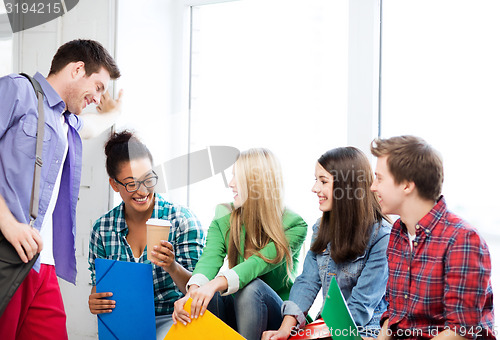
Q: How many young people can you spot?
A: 5